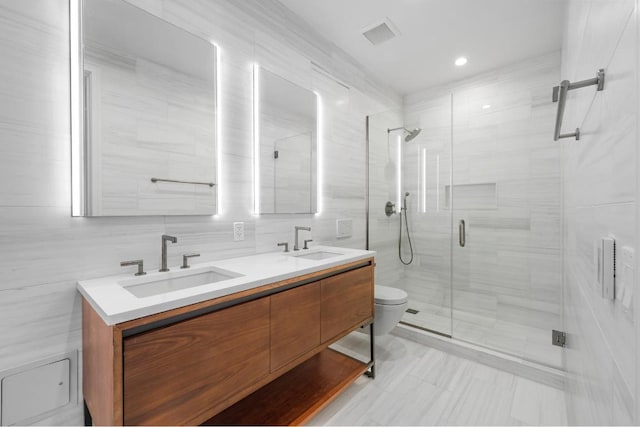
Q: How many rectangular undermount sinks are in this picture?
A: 2